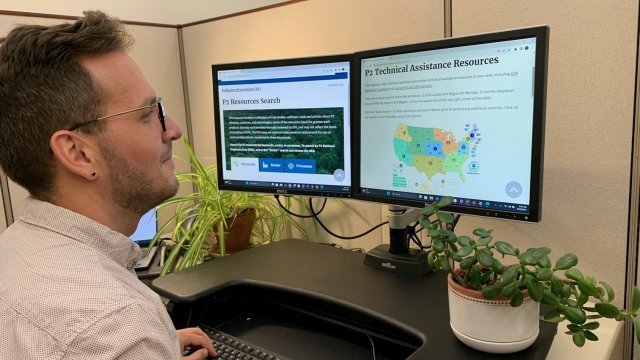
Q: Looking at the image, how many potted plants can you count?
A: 2